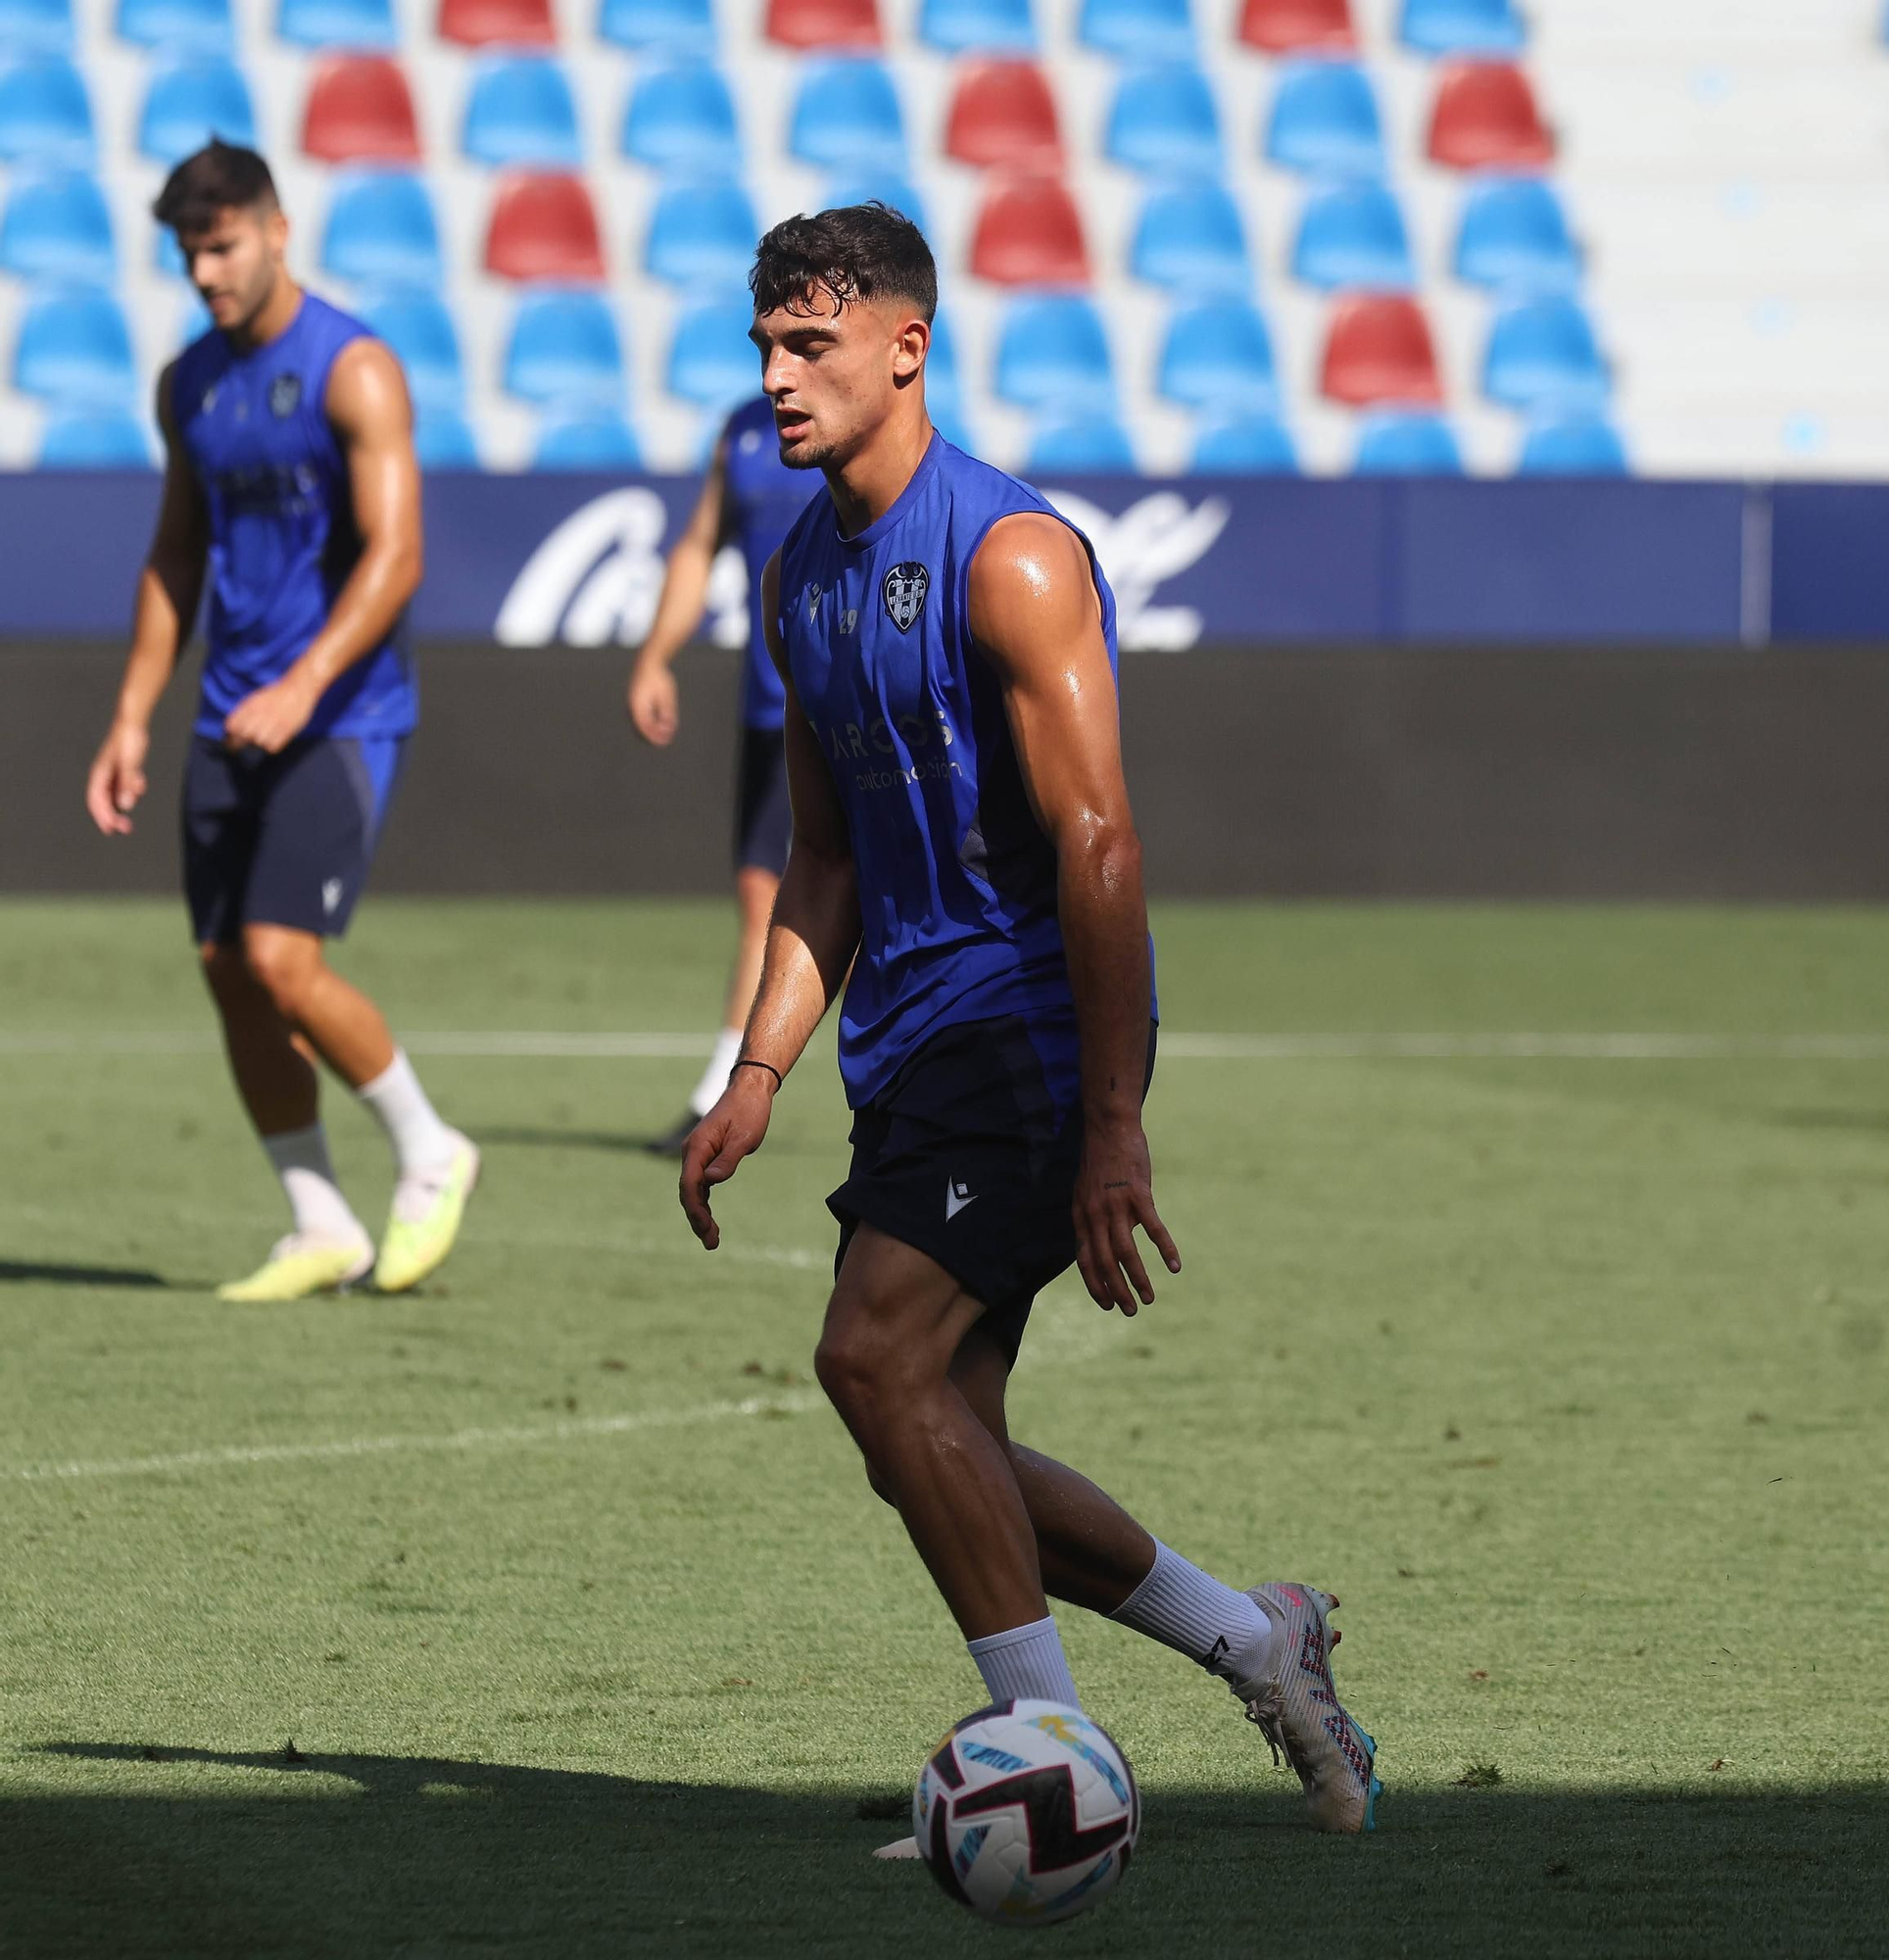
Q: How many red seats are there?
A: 9